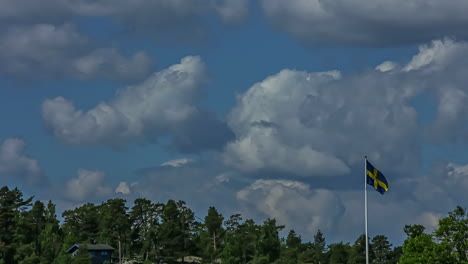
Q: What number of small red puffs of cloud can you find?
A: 0